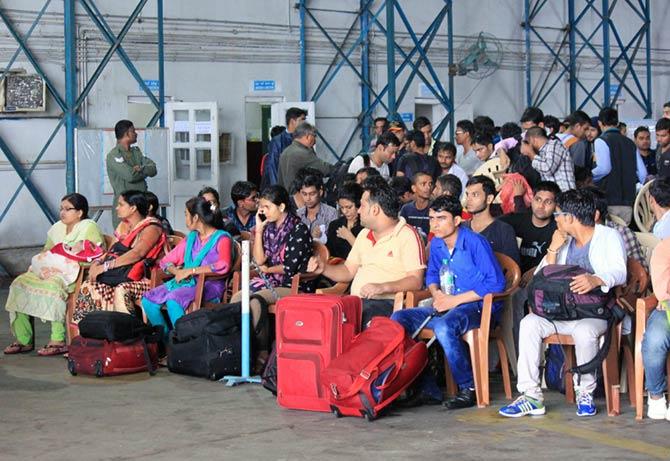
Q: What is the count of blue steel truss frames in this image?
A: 3